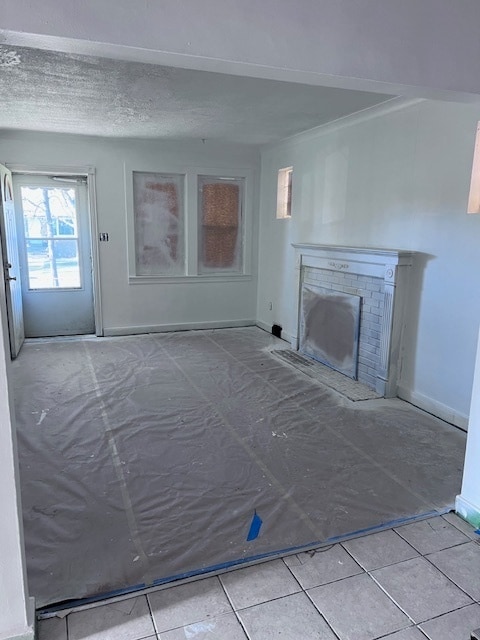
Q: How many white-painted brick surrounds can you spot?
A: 1